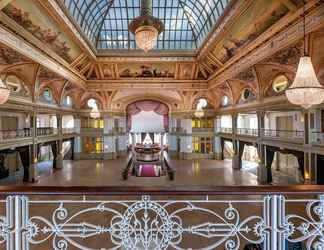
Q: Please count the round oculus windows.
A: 8